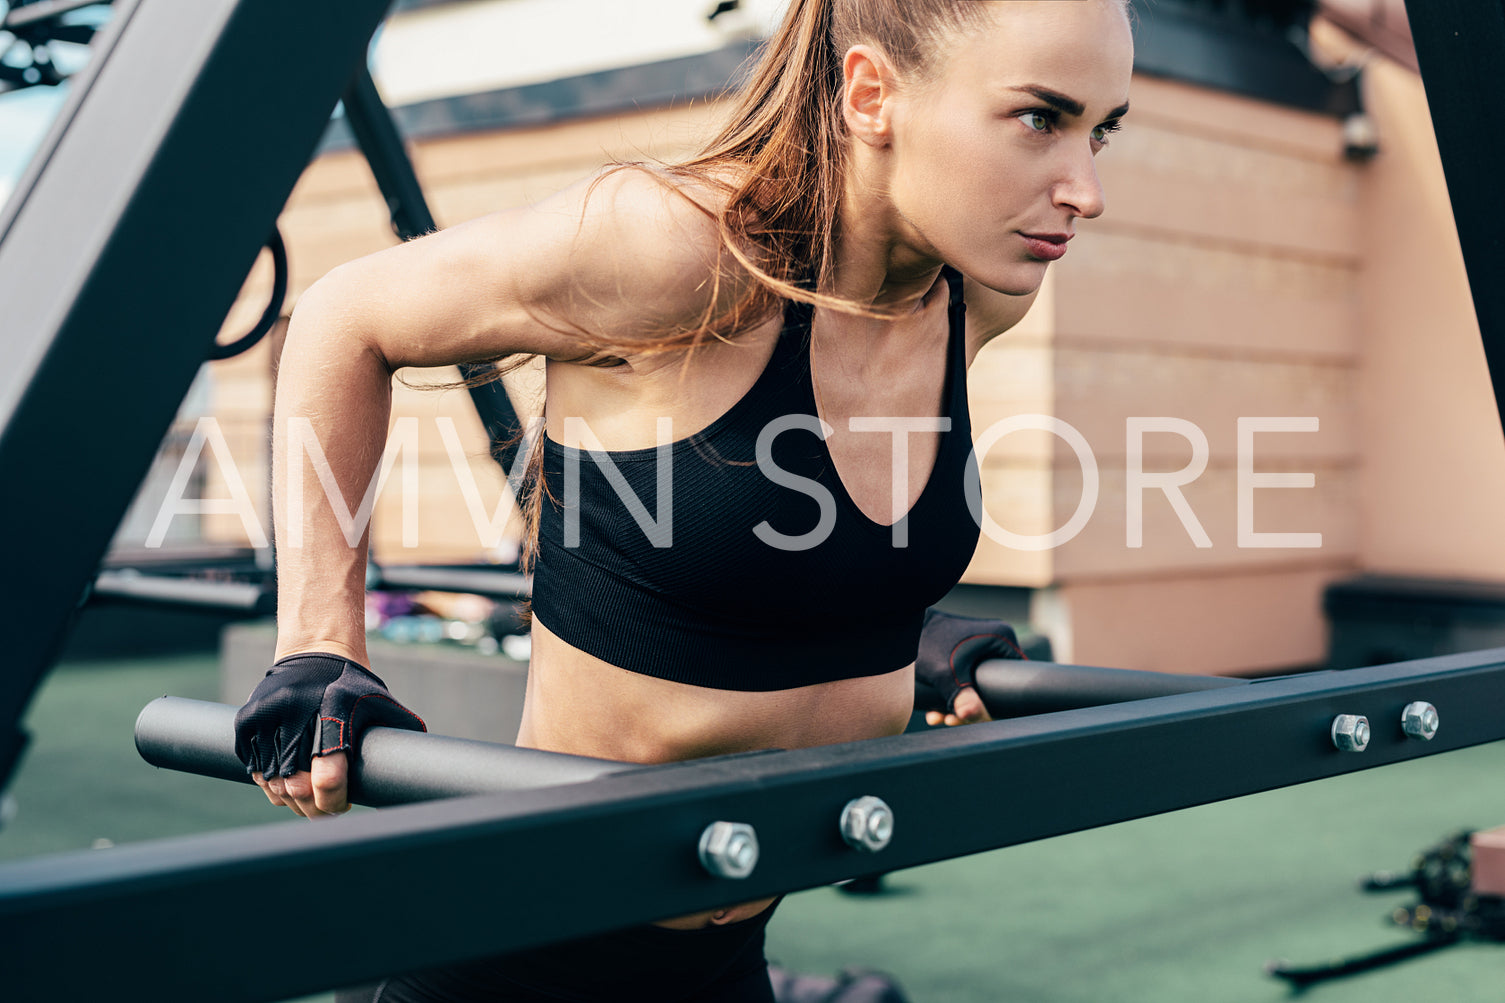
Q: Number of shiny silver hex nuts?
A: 4